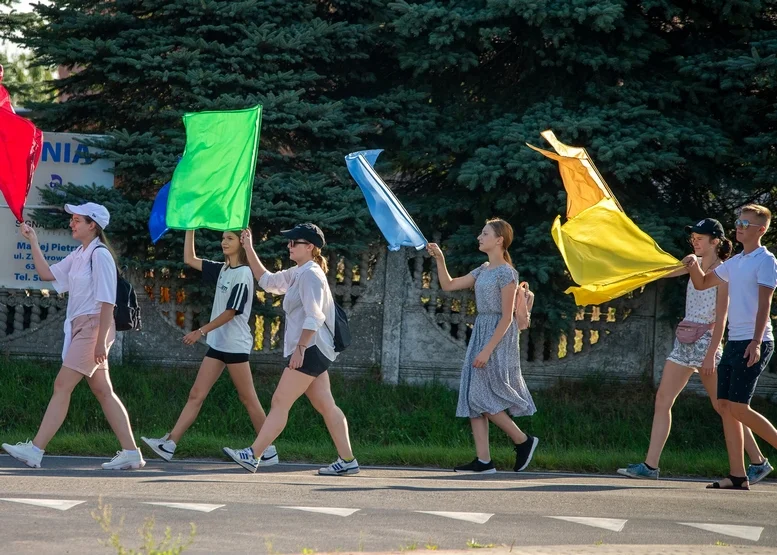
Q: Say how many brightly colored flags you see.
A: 6